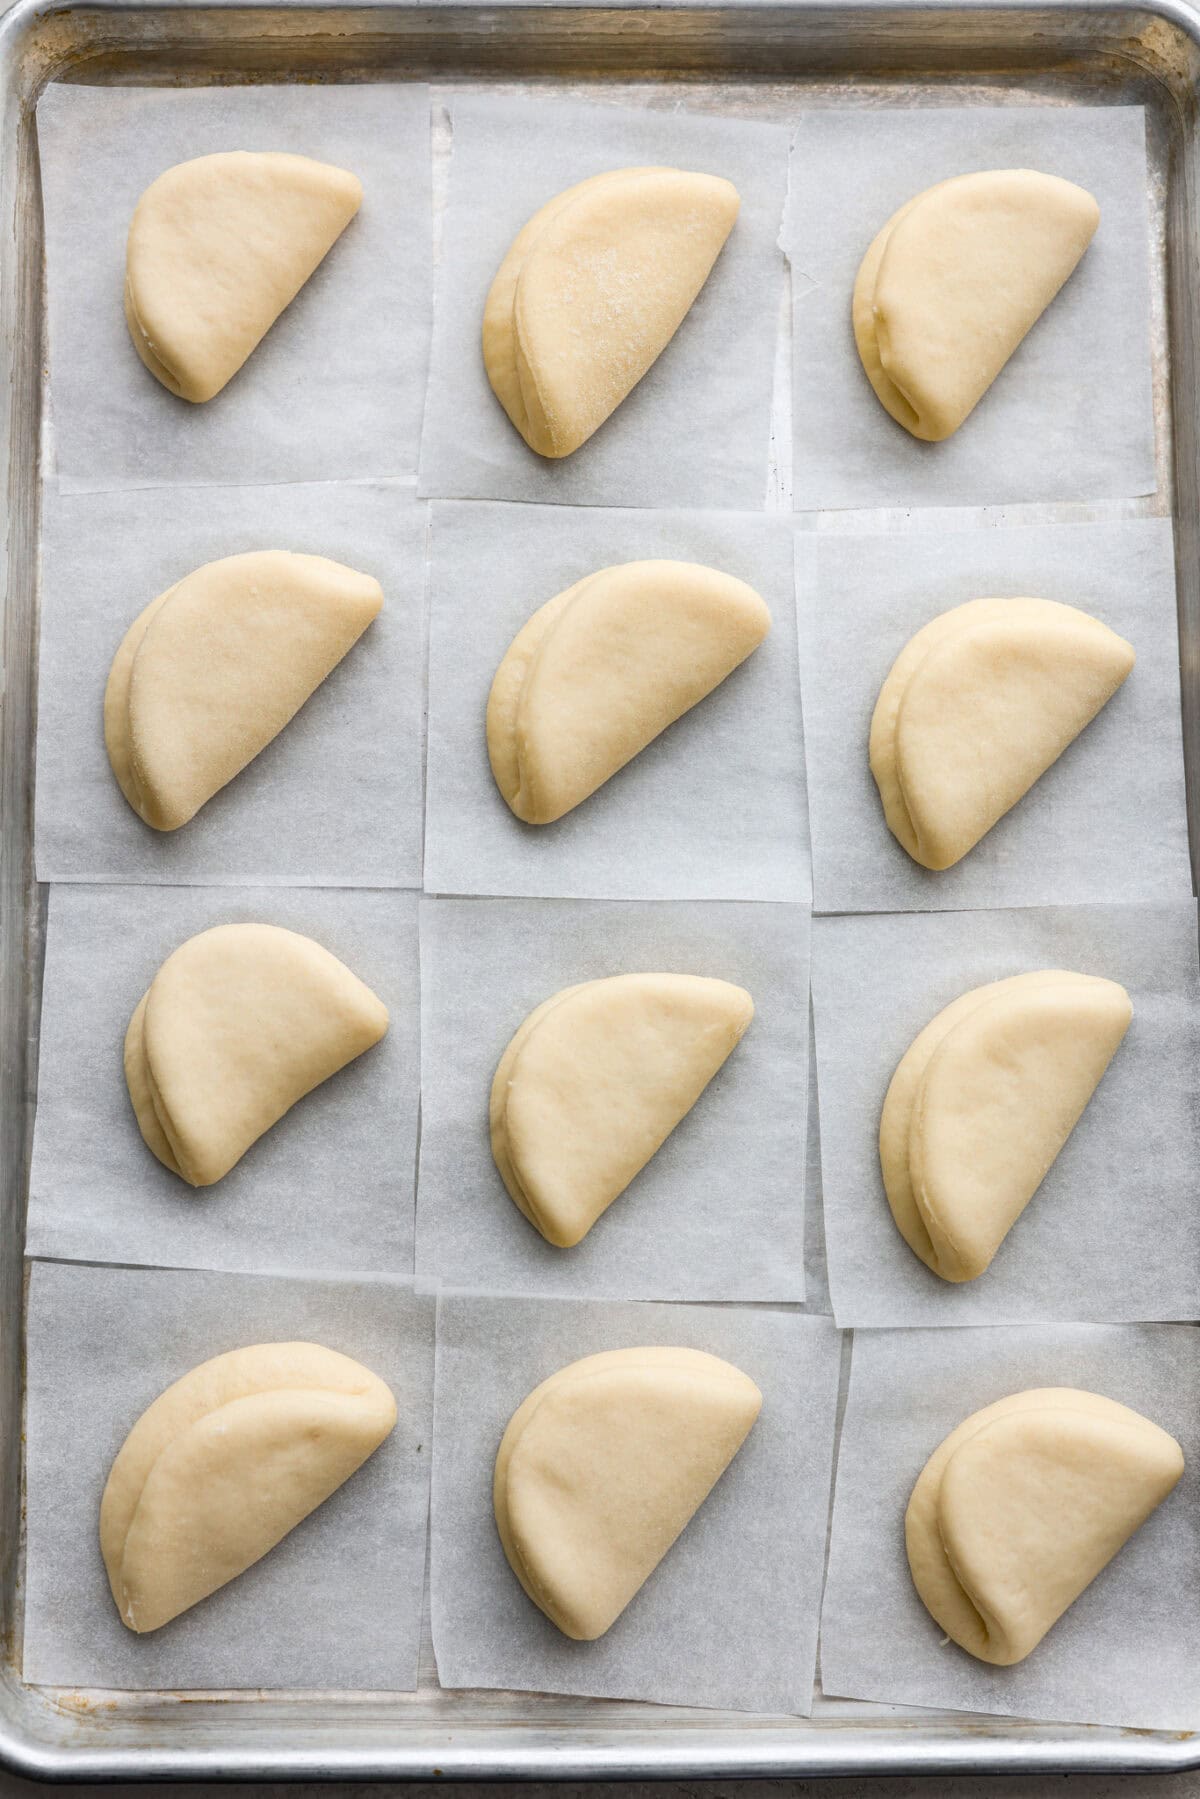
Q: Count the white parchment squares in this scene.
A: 12